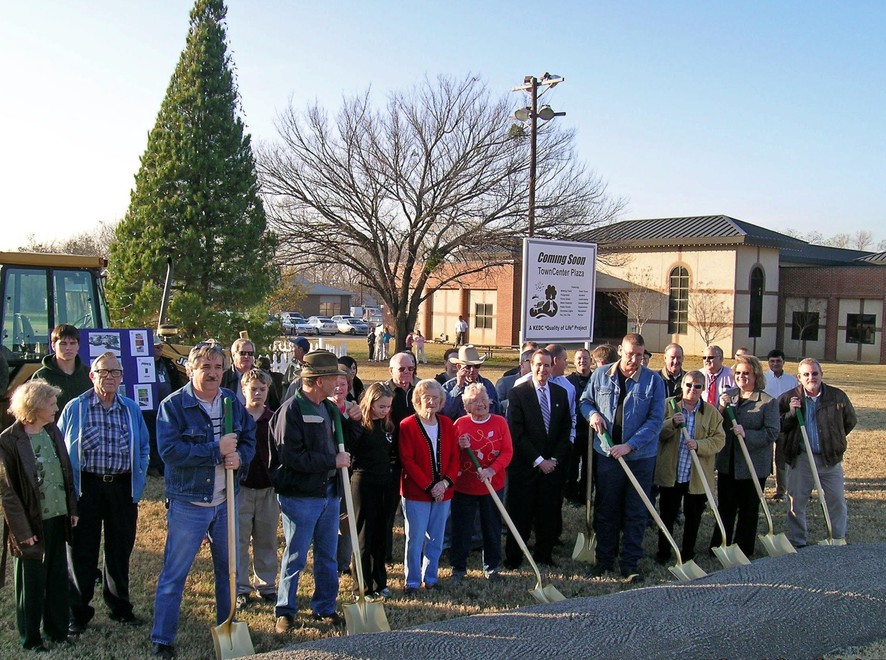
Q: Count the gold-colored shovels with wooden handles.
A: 8